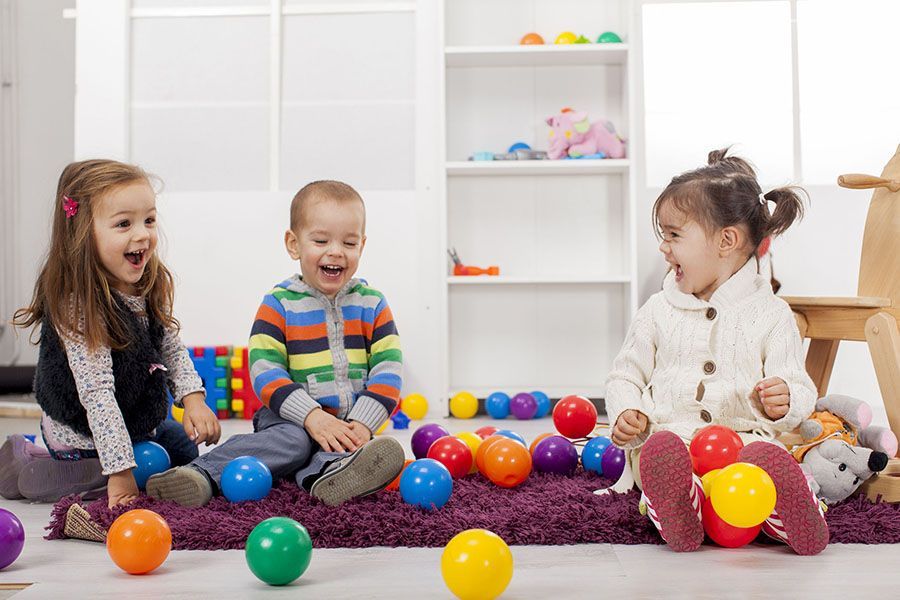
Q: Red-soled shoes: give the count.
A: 2